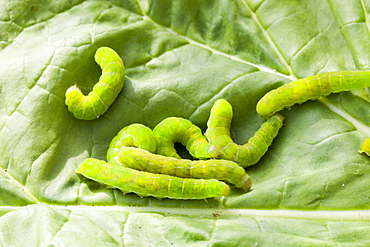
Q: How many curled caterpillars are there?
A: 4